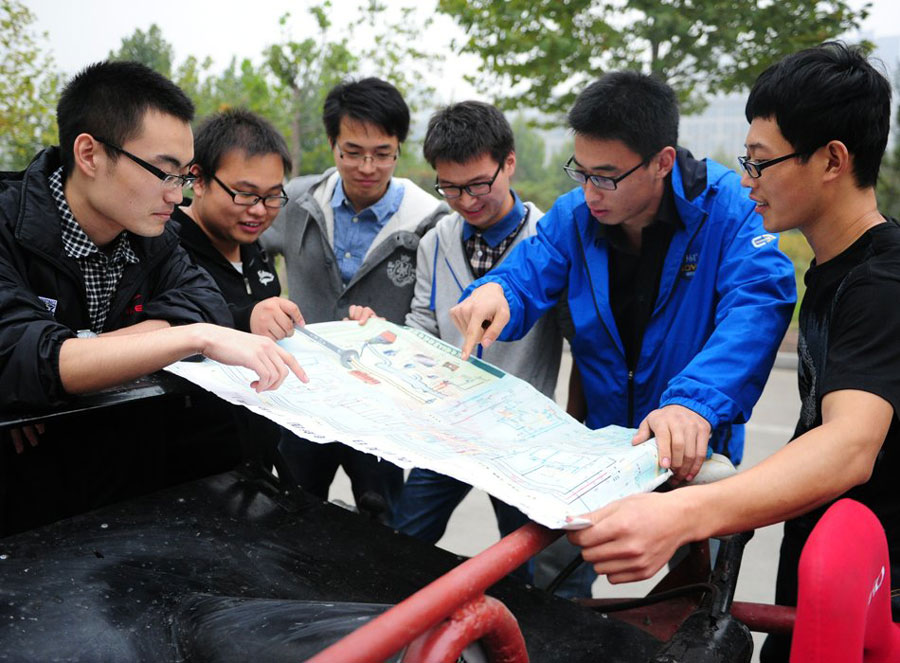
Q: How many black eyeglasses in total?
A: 5